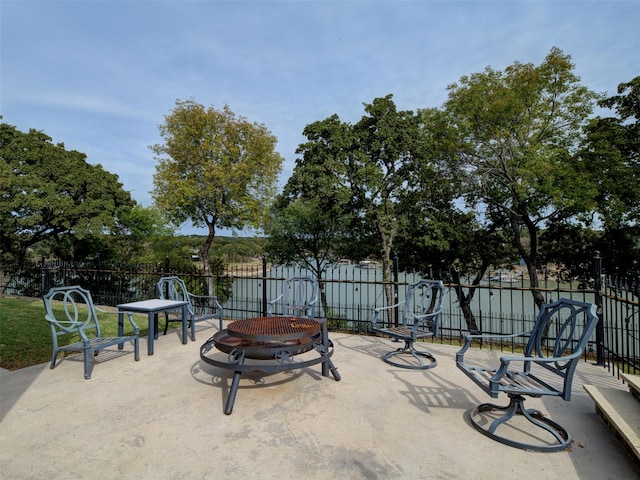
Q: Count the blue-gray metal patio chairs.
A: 5